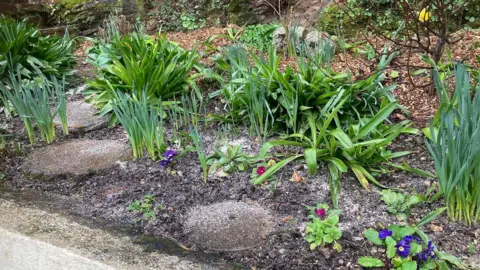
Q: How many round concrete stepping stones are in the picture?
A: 3